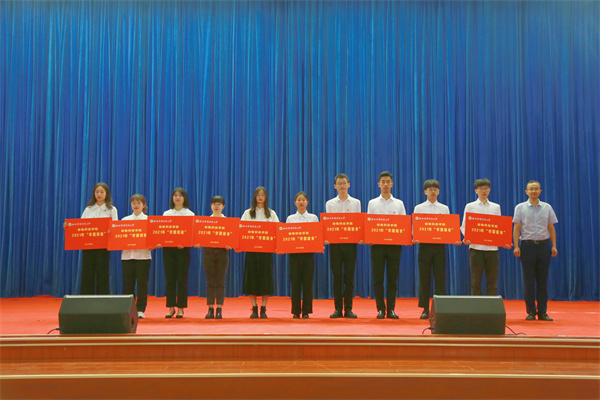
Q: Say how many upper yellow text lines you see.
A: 10